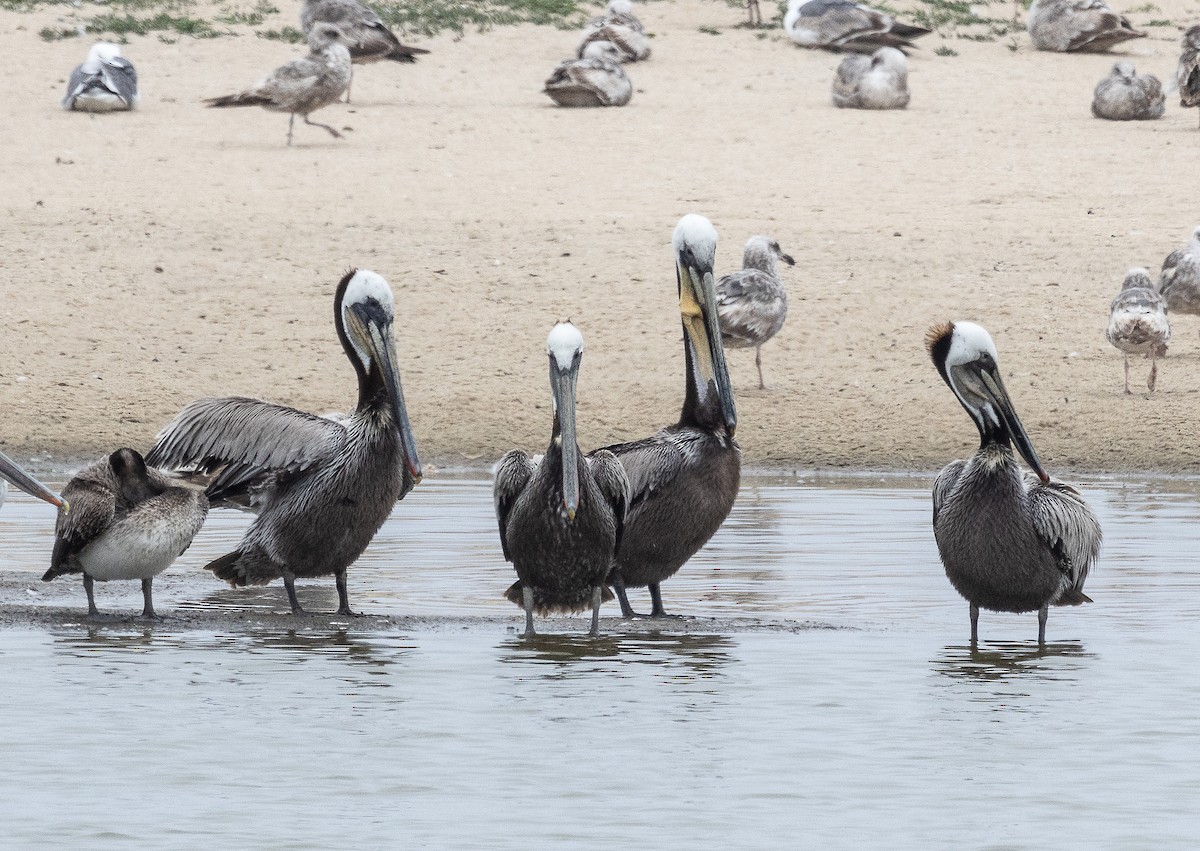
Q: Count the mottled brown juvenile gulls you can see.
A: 11